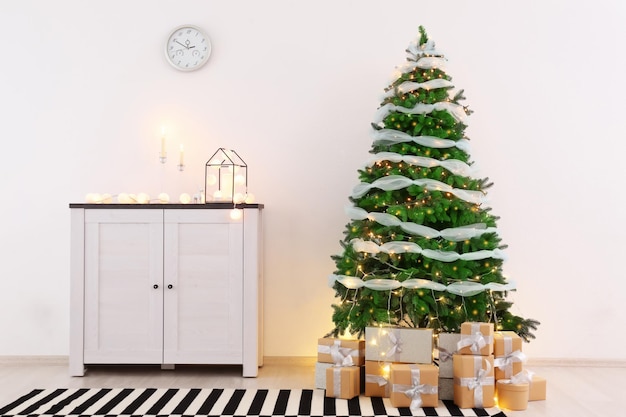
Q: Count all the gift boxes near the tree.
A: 13